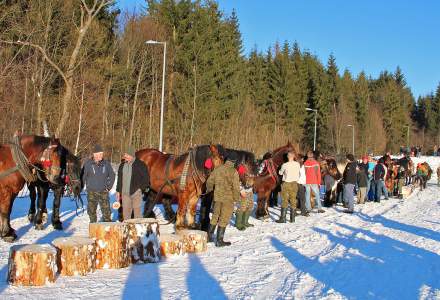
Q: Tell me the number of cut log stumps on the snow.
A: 6